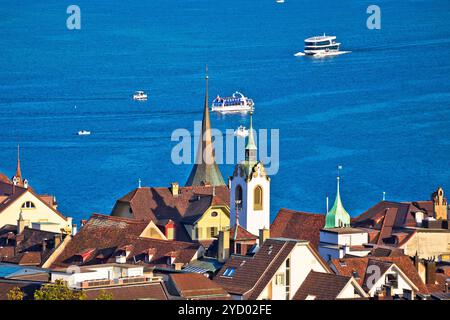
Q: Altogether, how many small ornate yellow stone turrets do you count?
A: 1